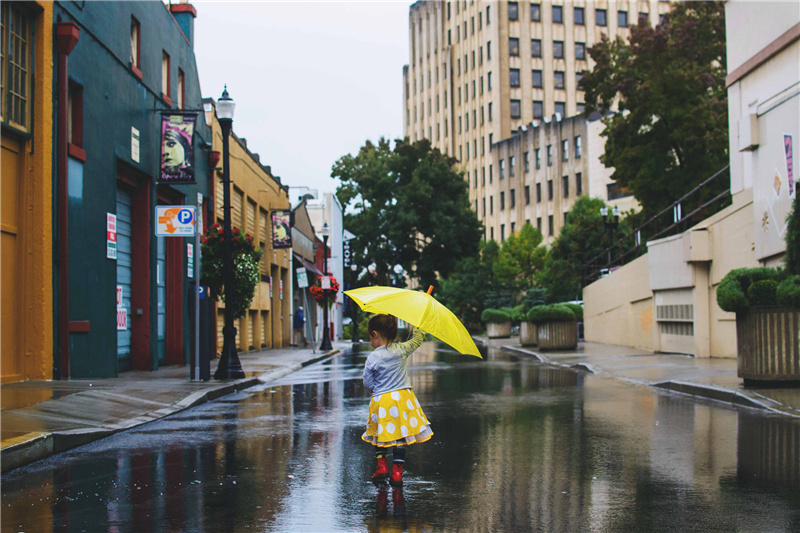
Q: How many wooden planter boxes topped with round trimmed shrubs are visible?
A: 4